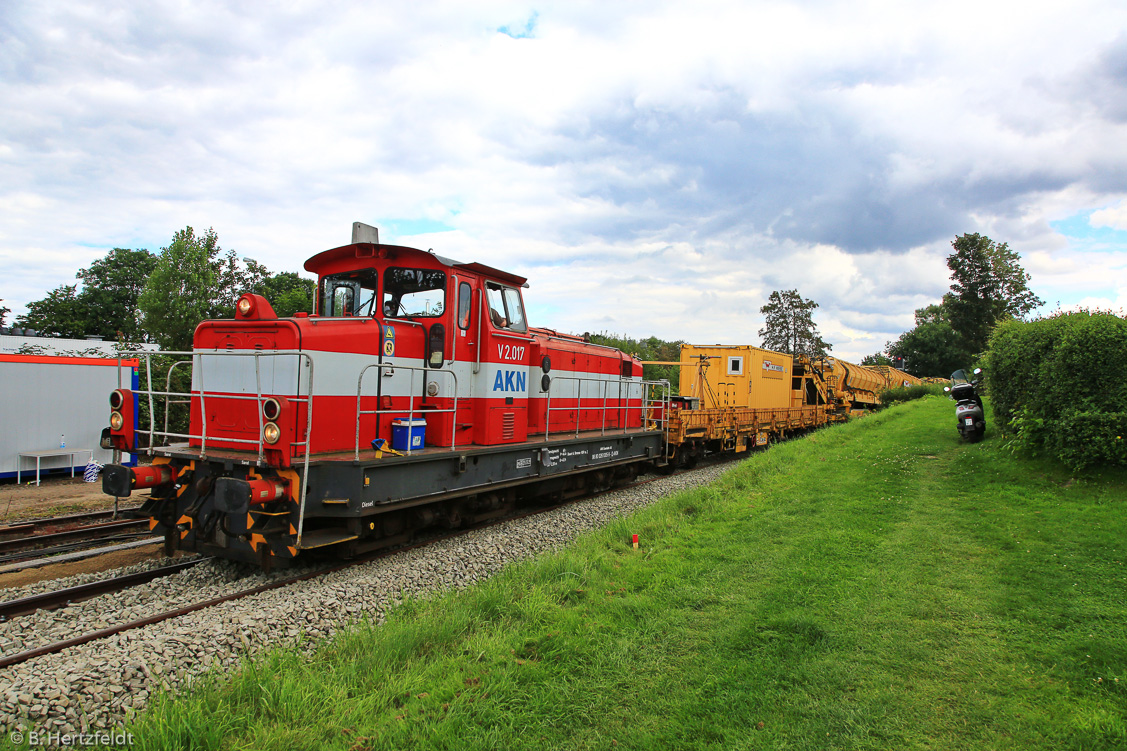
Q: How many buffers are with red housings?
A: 2